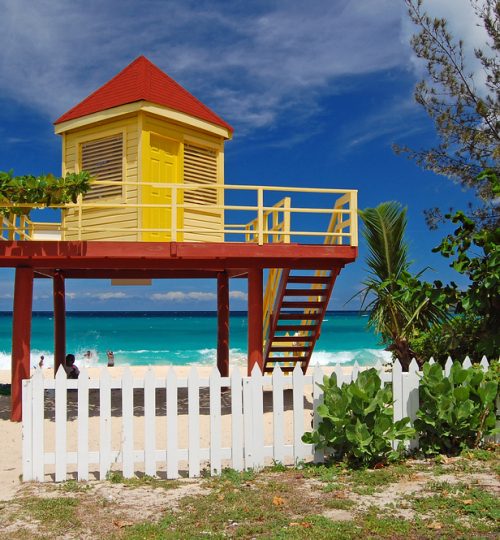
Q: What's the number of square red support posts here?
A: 4